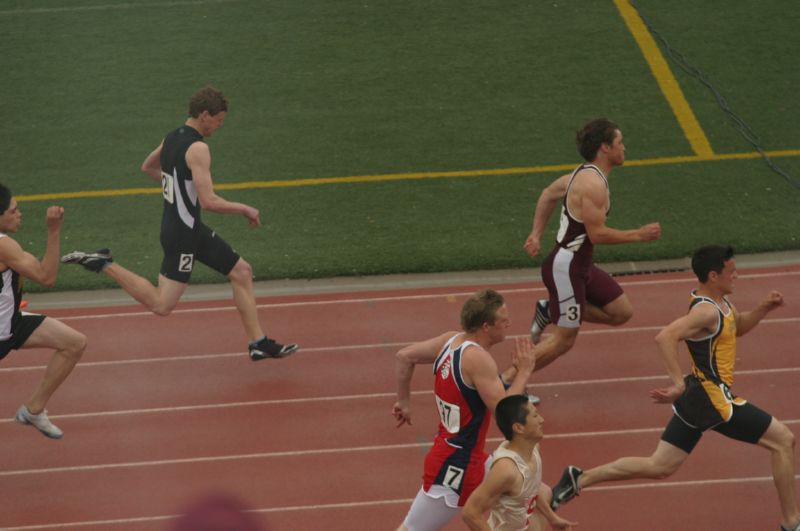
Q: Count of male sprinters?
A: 6